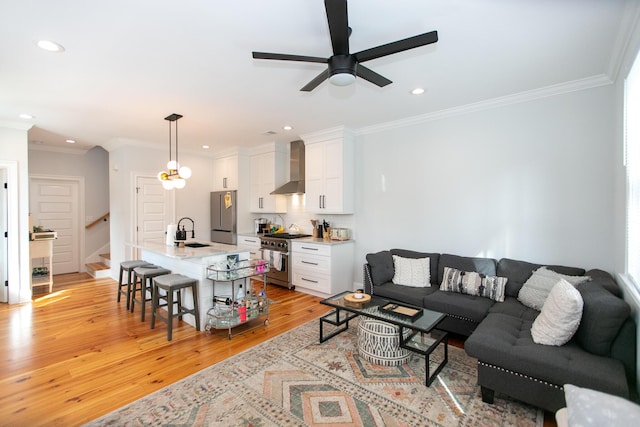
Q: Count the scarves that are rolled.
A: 0